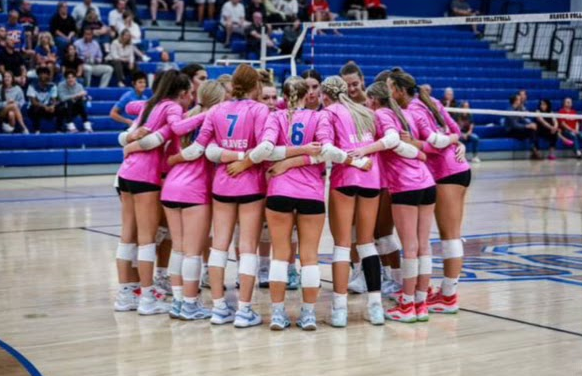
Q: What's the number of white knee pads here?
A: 14